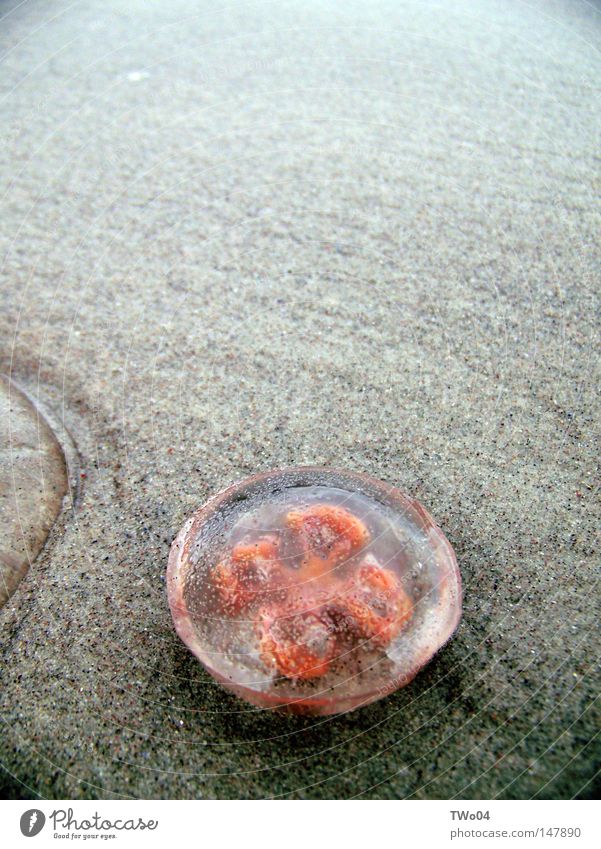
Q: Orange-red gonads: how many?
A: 4